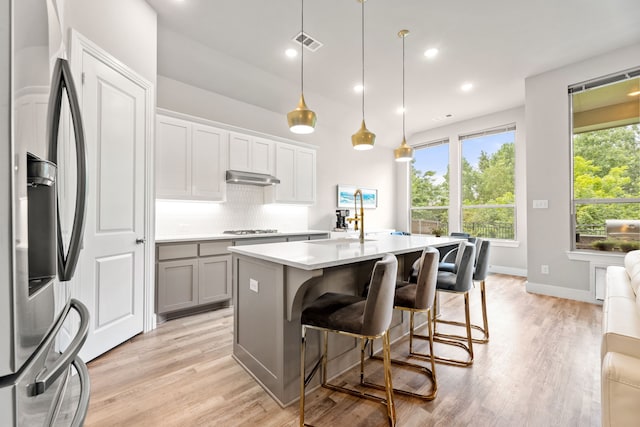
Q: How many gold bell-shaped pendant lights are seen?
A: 3